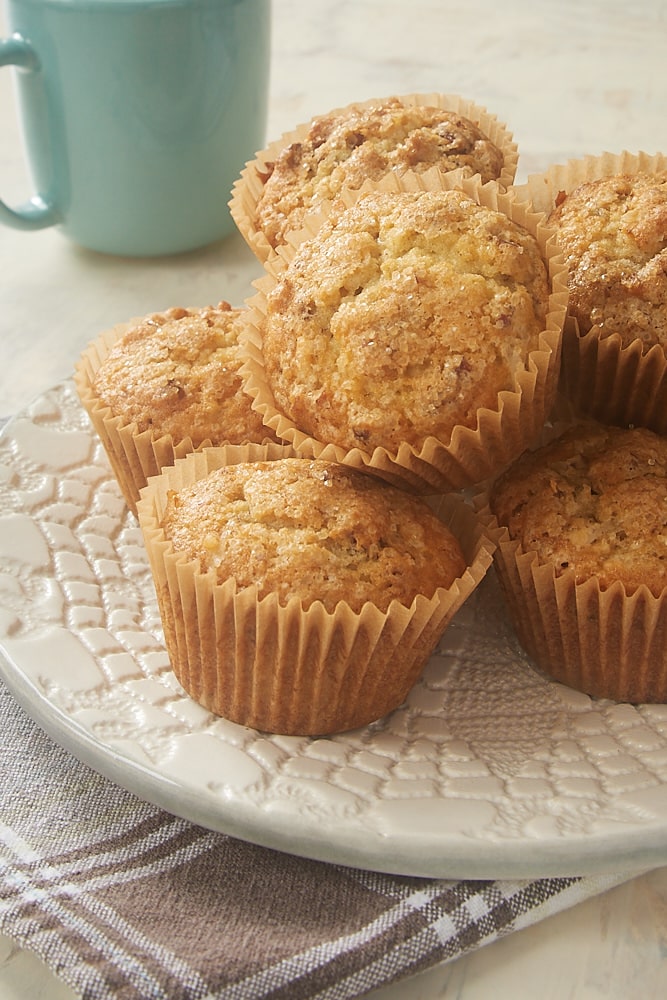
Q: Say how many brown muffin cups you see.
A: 6